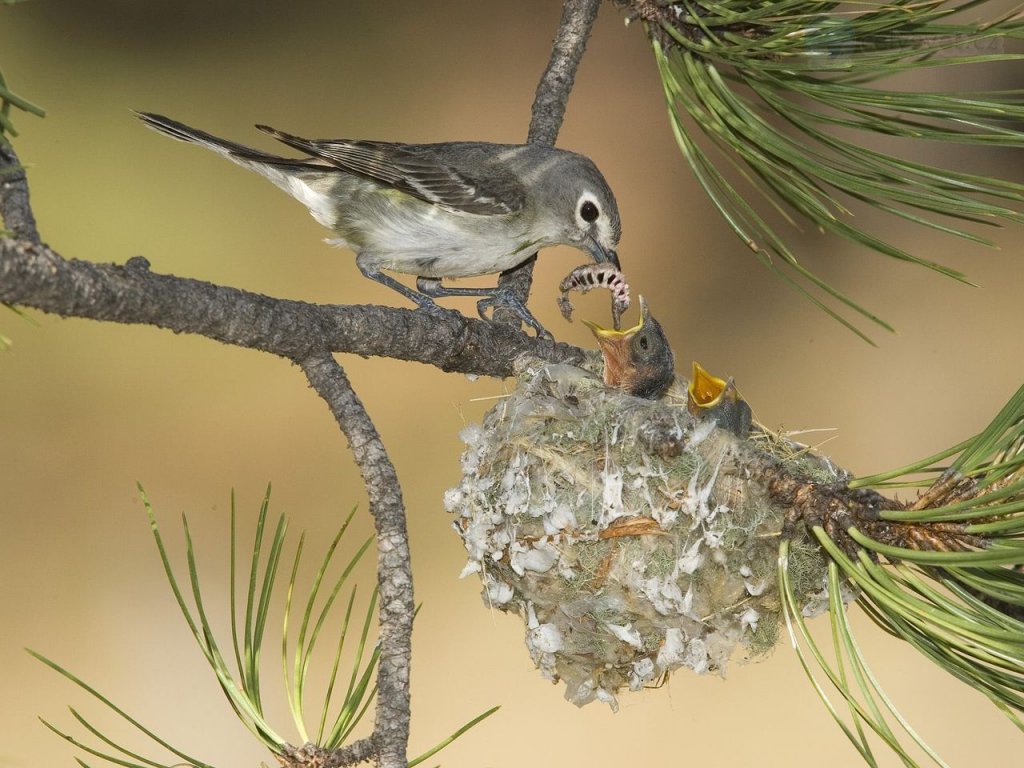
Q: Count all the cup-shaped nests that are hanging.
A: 1